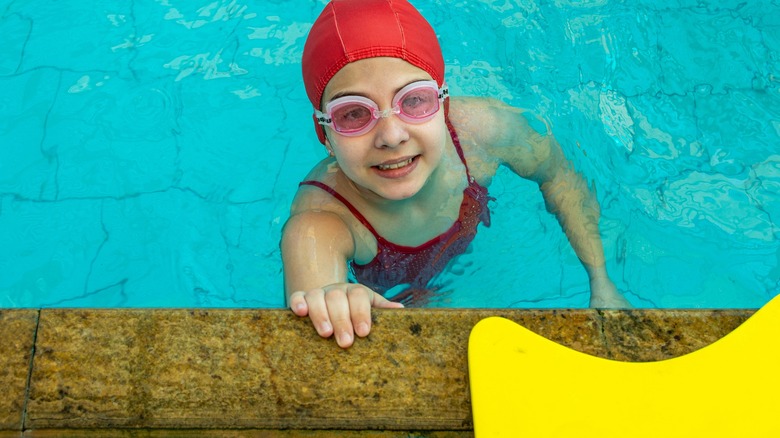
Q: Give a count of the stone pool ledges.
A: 1